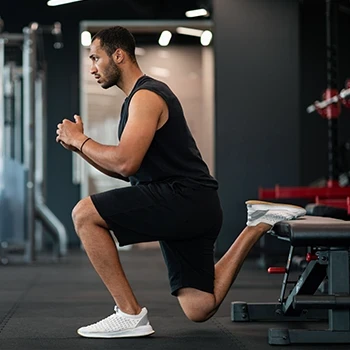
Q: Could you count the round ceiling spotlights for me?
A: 3